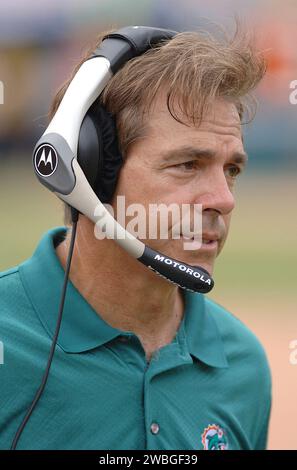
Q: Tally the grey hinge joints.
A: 1